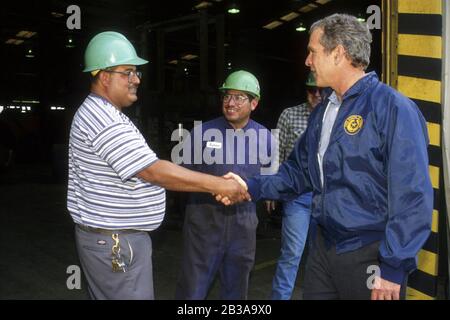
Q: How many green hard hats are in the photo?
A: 3